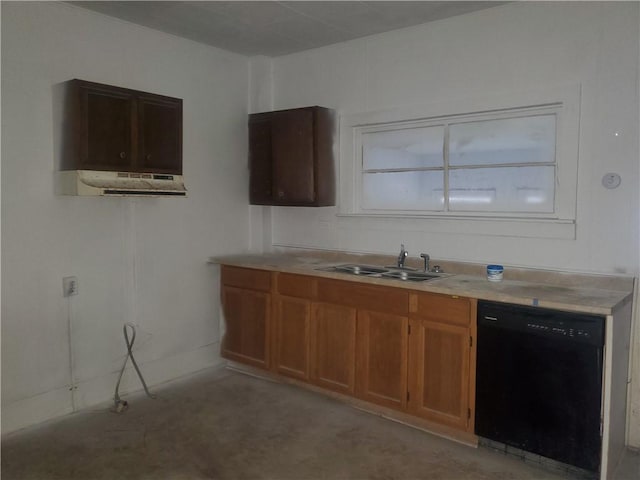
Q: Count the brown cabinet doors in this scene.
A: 9